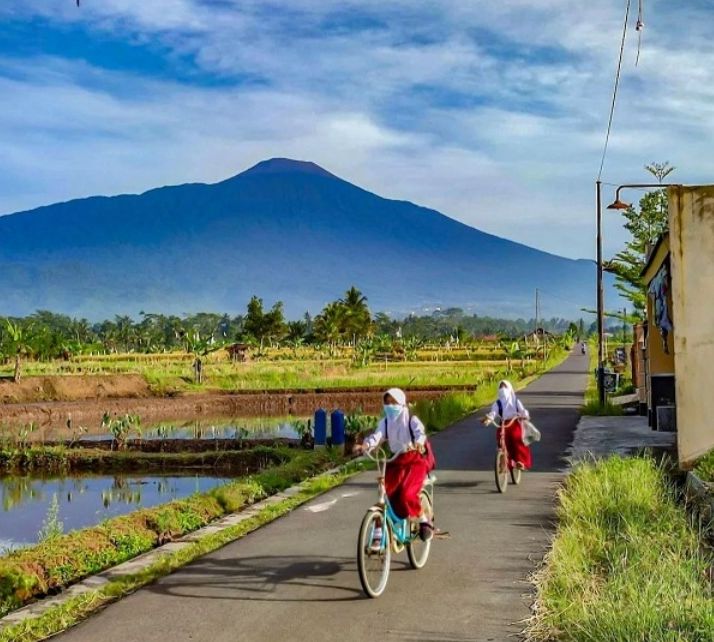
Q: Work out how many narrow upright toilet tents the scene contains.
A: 0